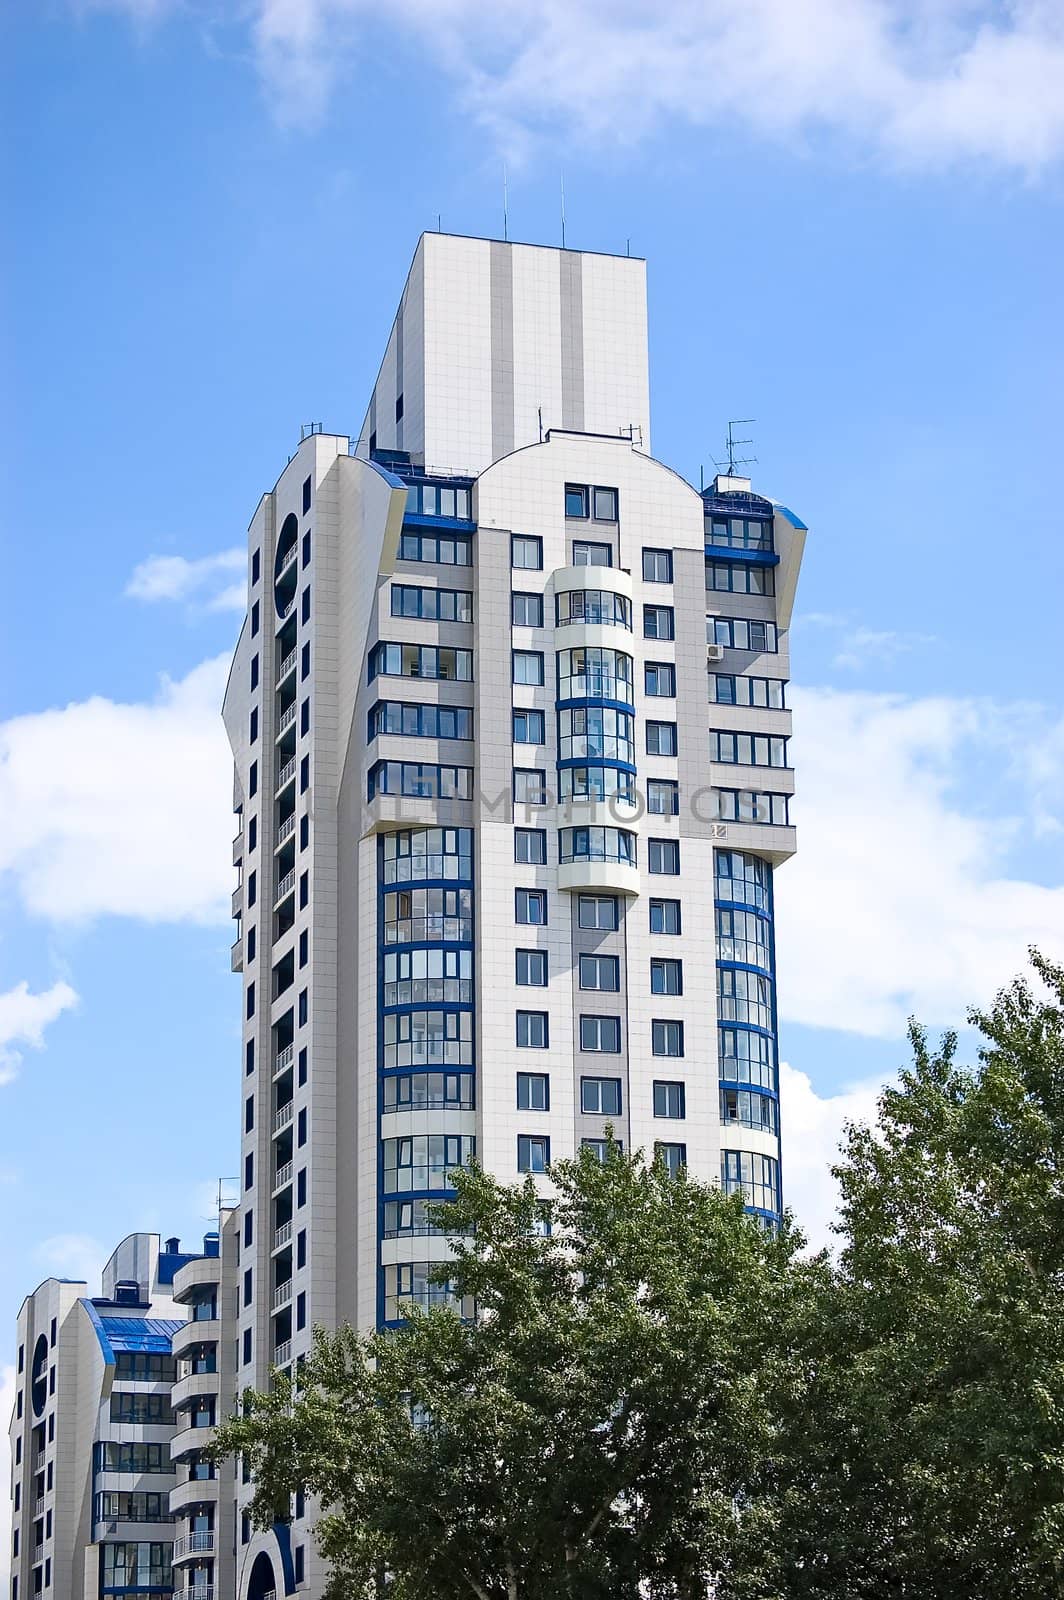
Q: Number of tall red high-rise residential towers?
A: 0